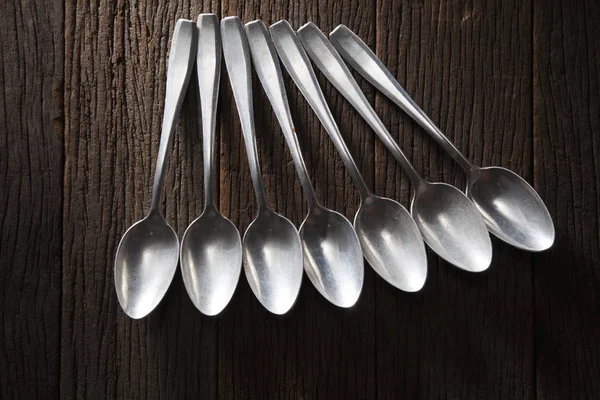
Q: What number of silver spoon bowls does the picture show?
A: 7